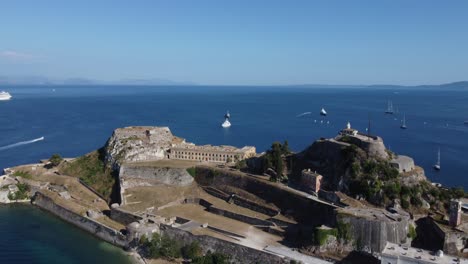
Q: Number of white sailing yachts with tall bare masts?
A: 3